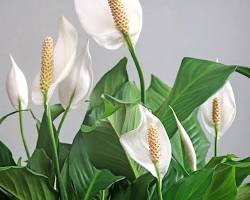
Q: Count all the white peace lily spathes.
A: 7